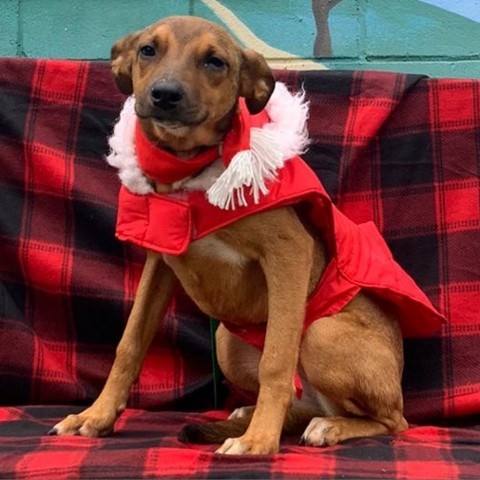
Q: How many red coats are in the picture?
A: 1